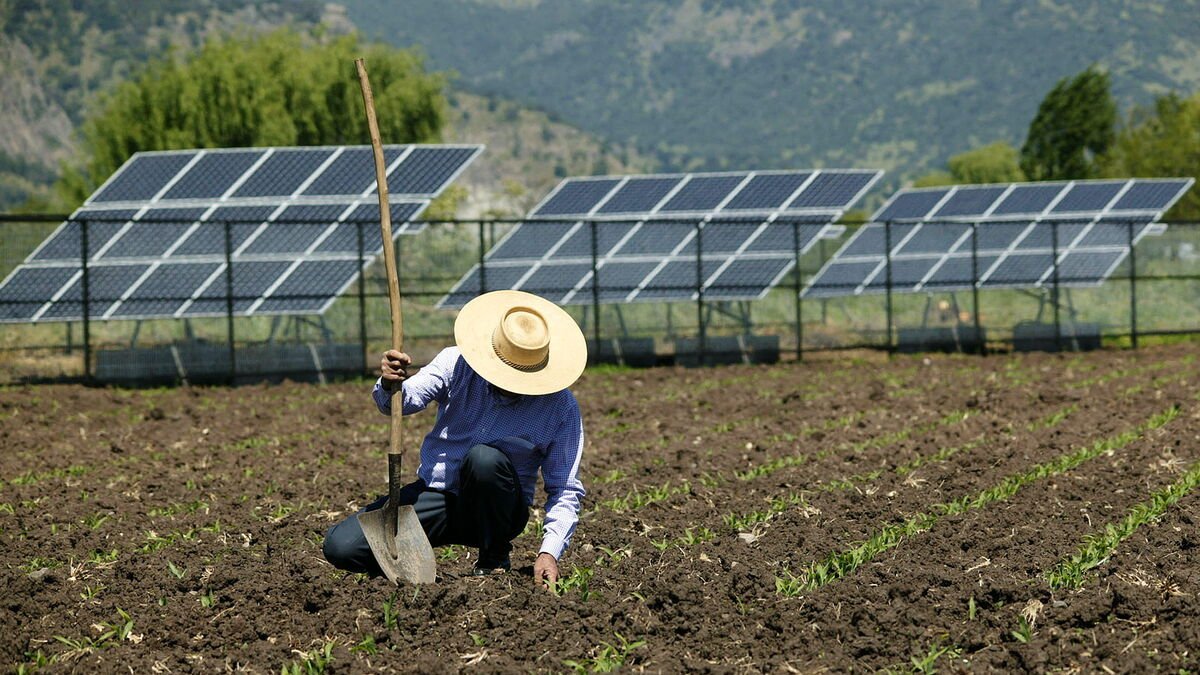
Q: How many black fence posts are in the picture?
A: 11